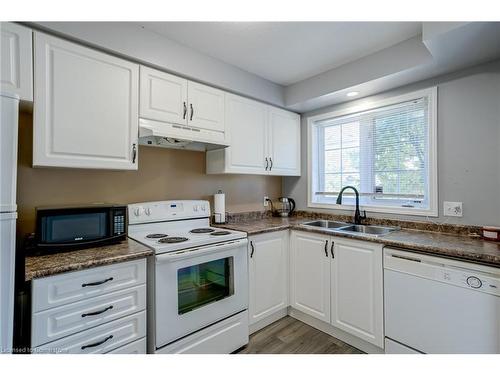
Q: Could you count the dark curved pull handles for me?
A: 11